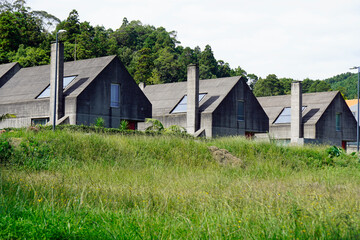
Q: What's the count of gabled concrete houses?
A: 3